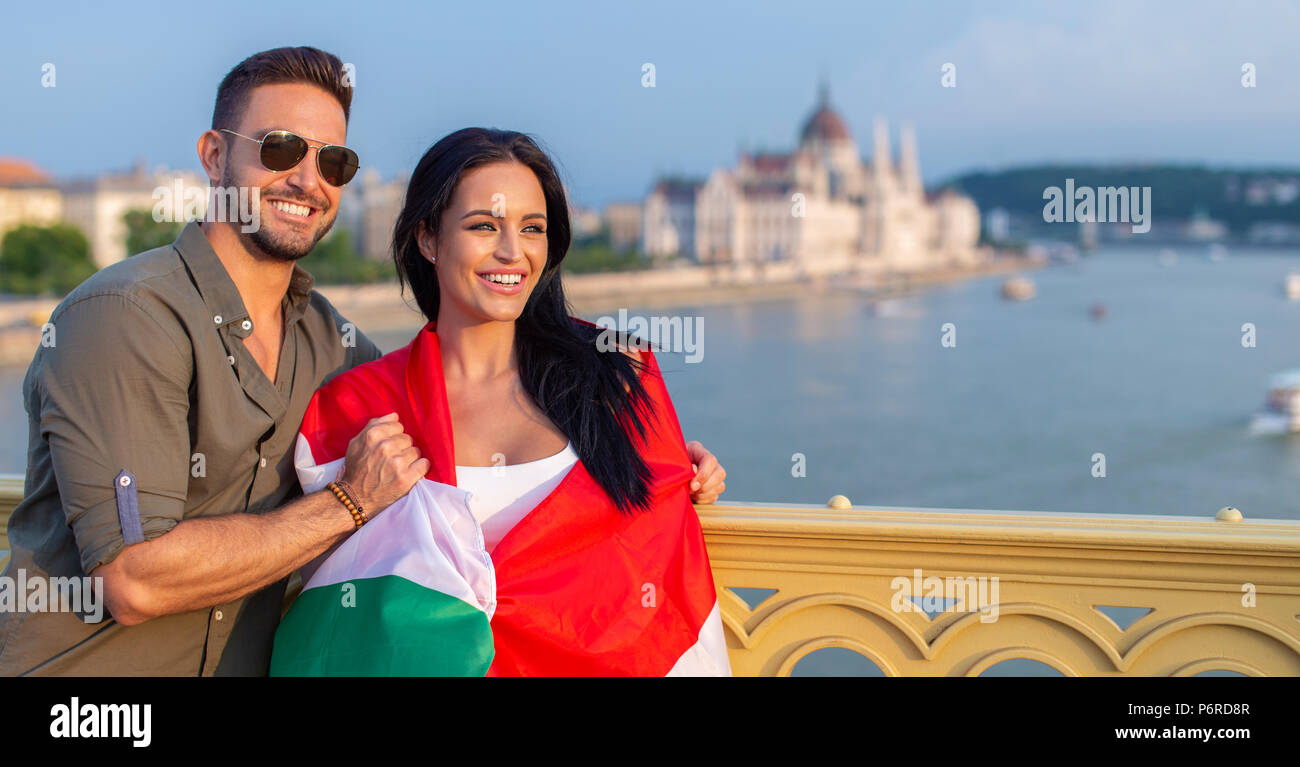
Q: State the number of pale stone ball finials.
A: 2